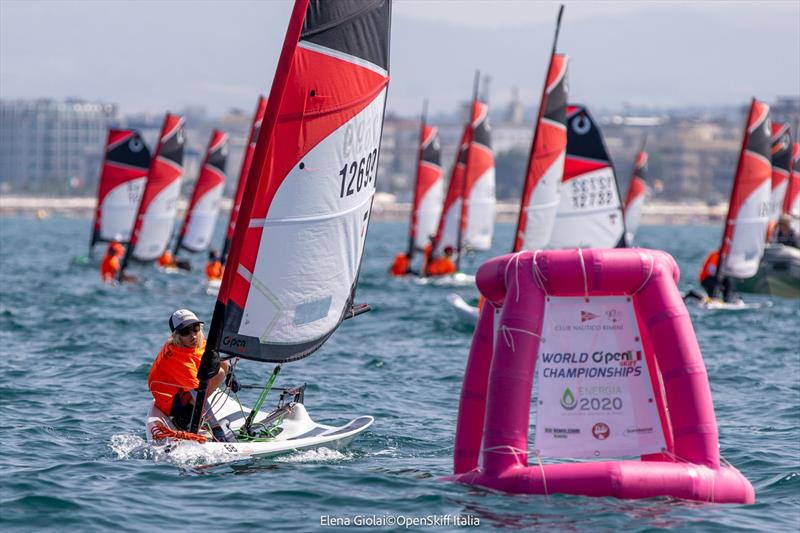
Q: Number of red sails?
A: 14